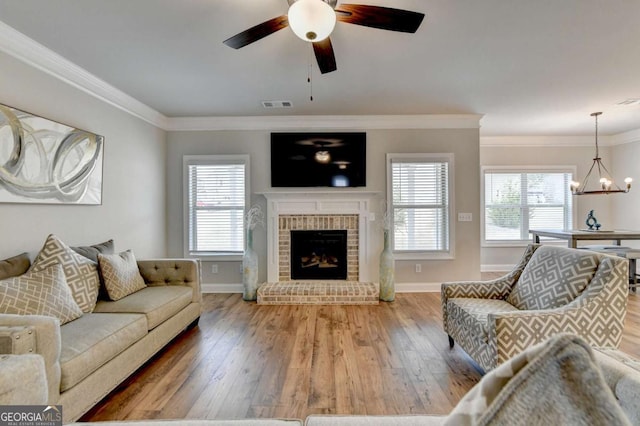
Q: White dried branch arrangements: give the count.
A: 2